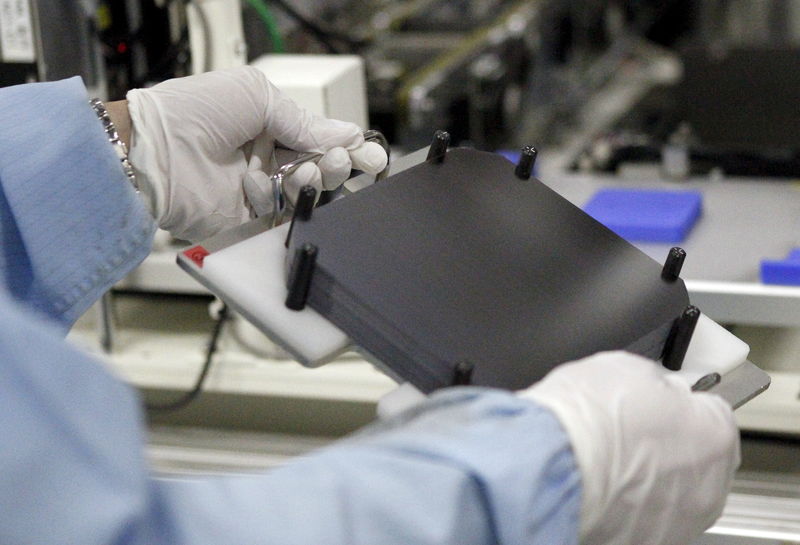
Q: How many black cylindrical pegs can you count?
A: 7